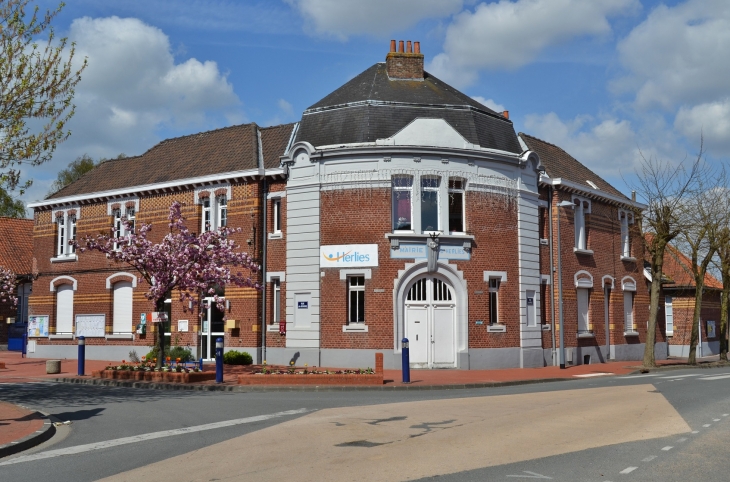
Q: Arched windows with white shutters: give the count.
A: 4